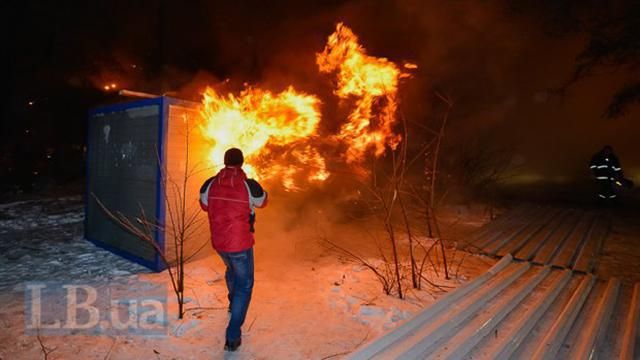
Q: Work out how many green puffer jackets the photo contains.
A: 0